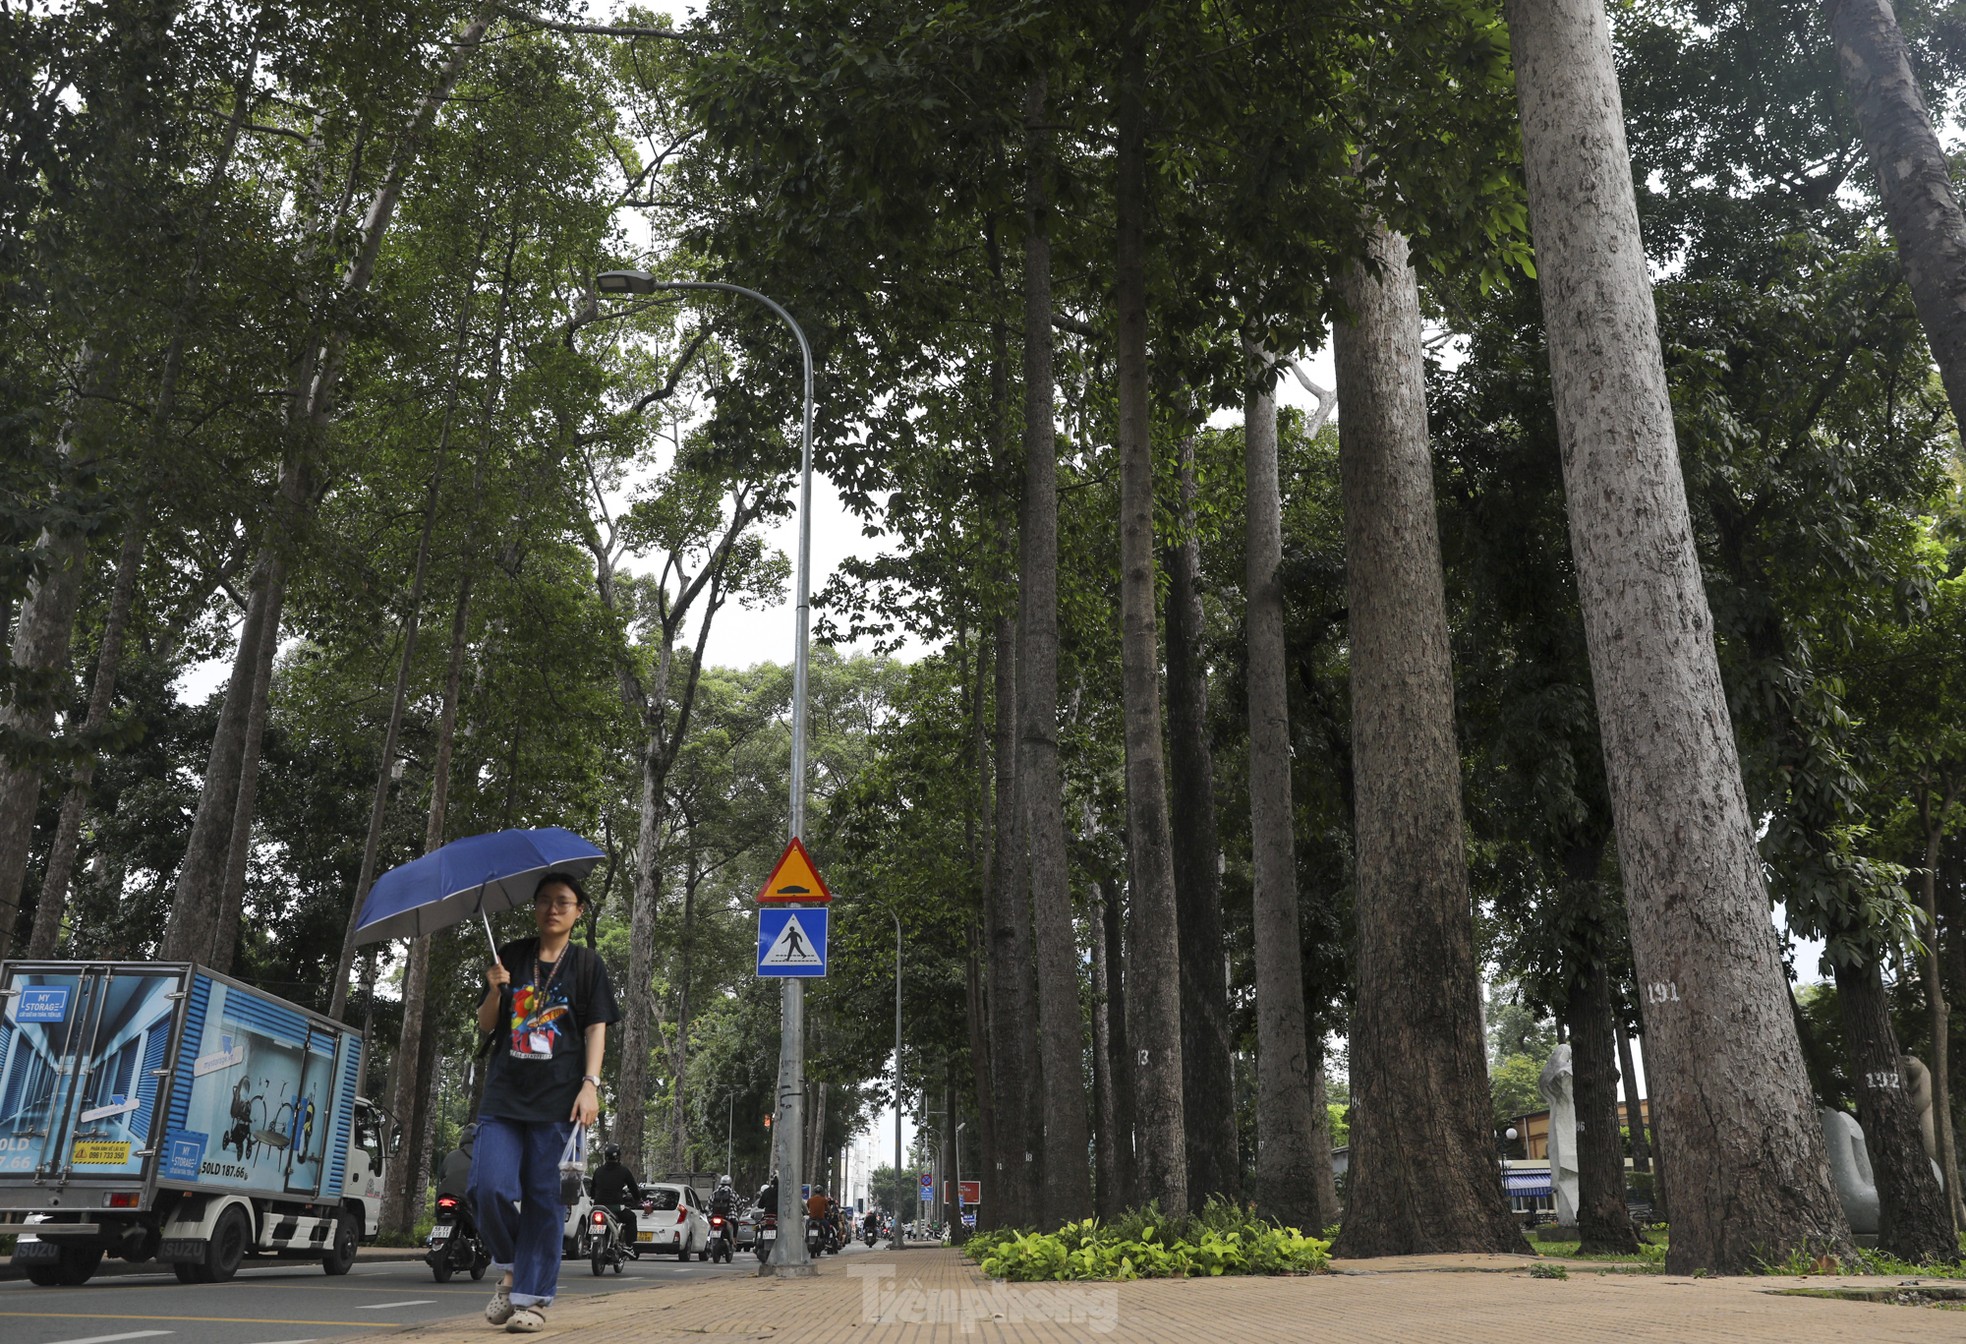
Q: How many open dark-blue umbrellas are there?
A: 1